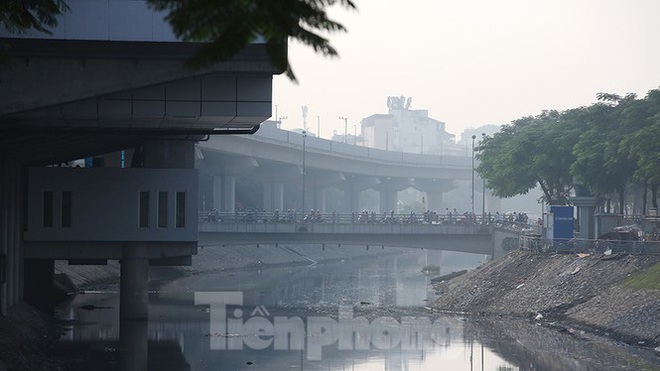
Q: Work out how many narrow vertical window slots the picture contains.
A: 5